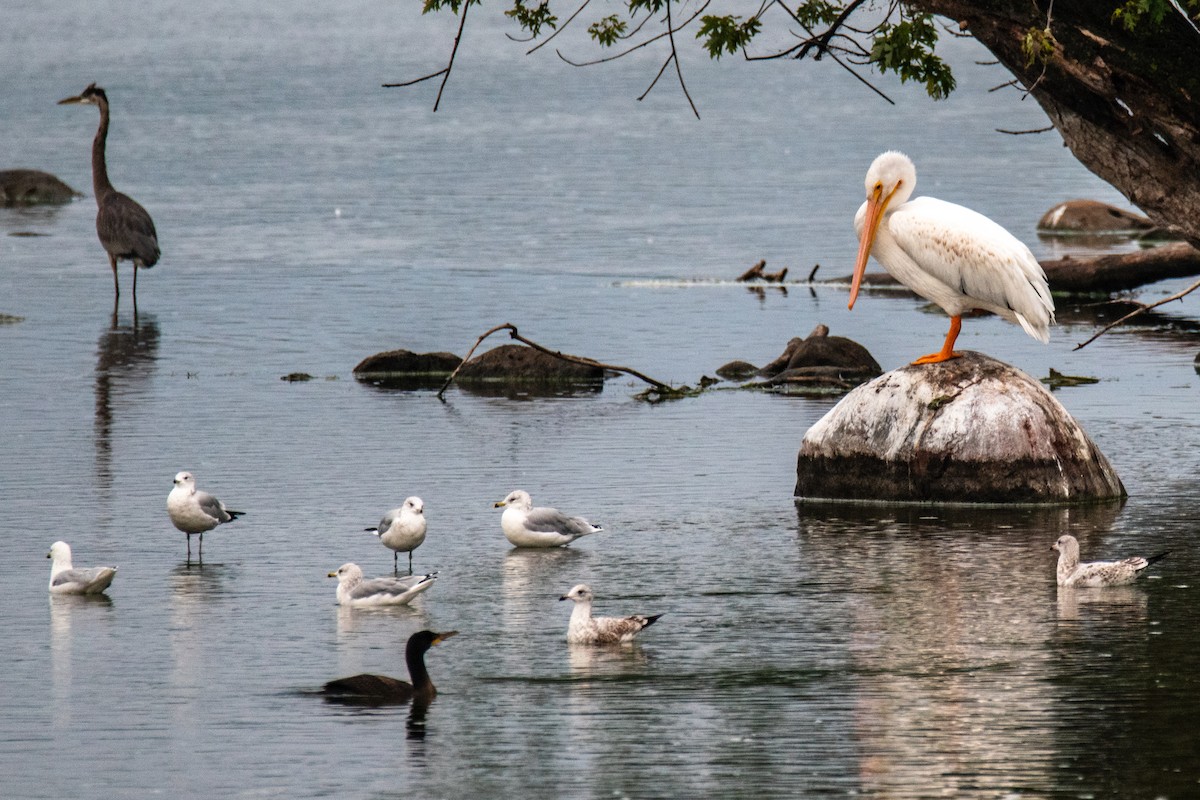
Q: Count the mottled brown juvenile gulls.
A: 2